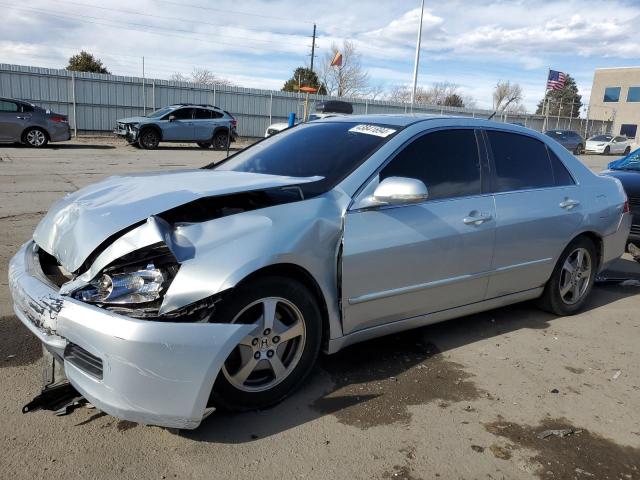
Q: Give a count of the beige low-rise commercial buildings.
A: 1